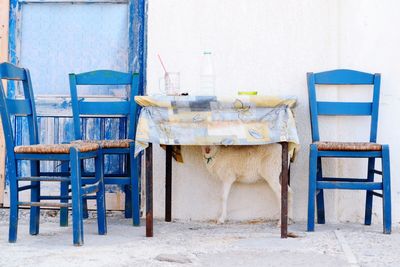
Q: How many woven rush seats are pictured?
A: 3